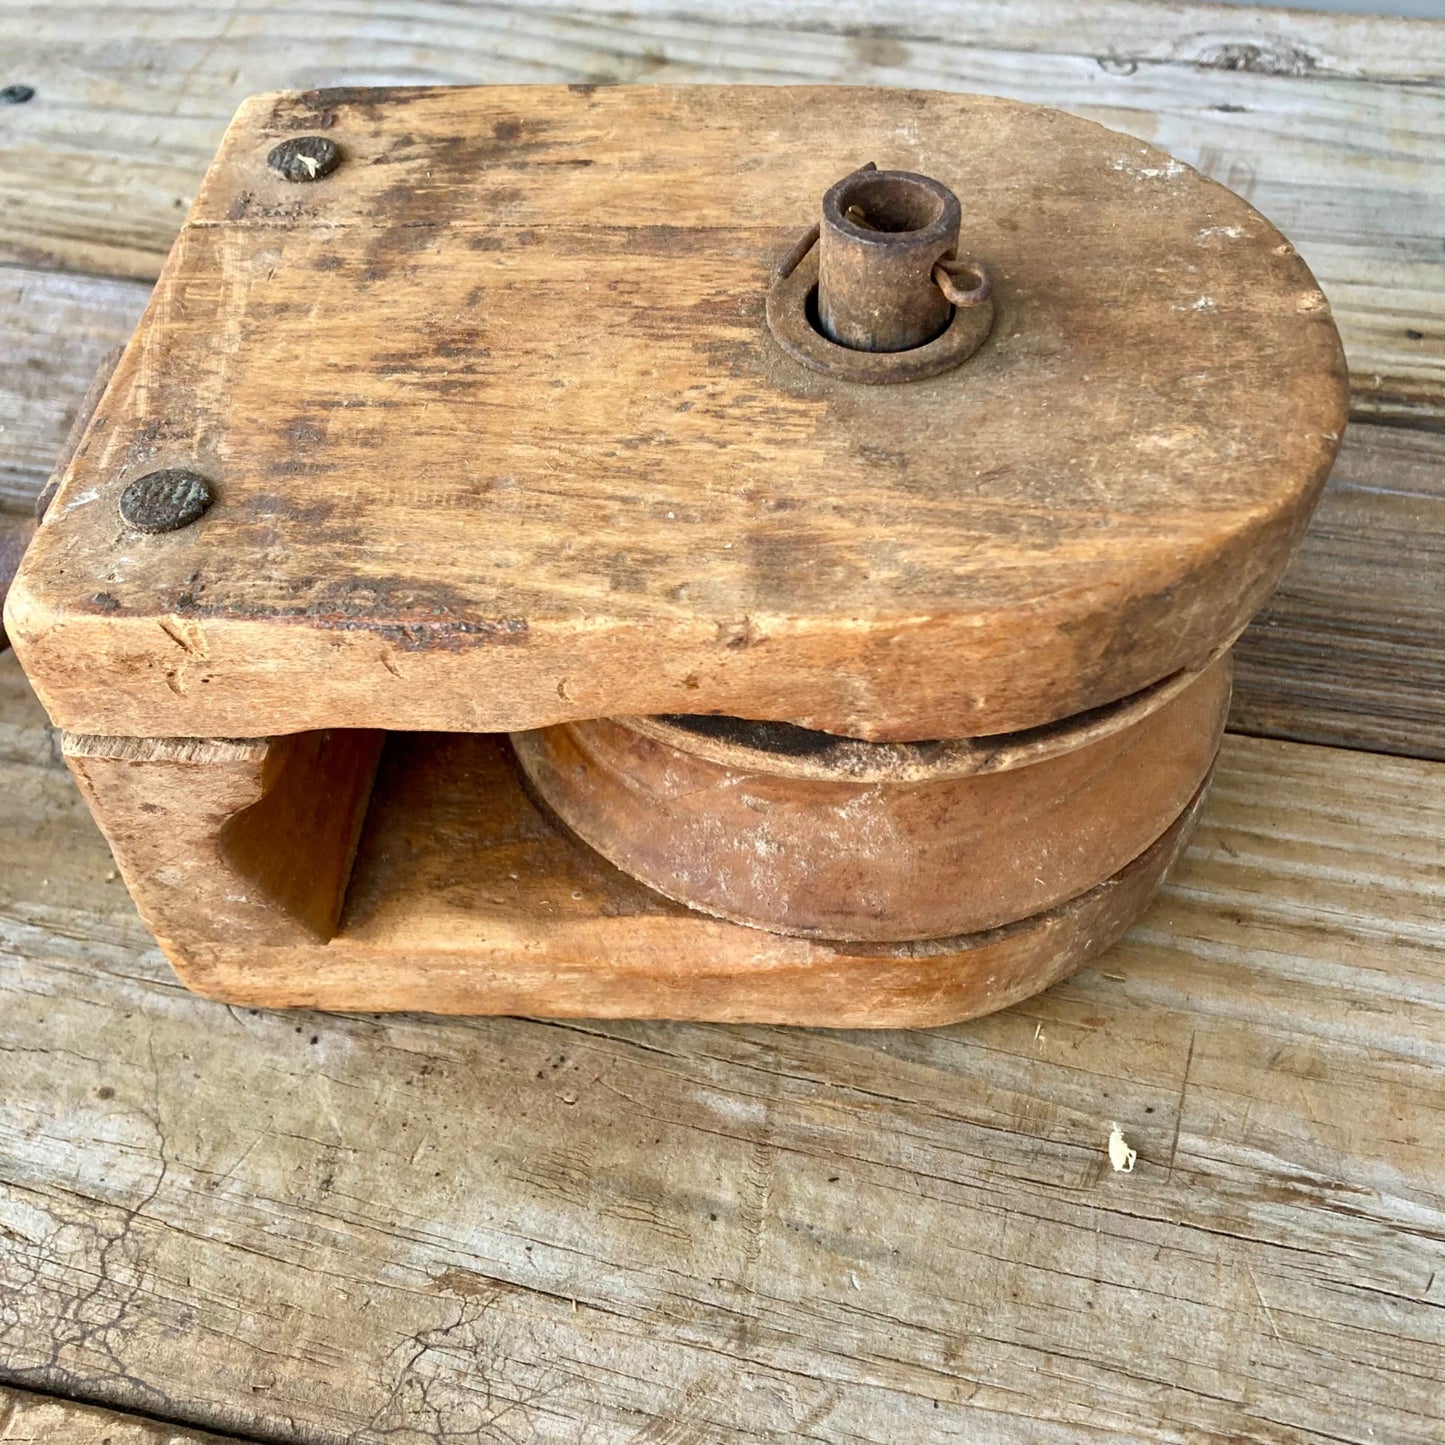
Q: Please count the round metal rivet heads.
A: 2